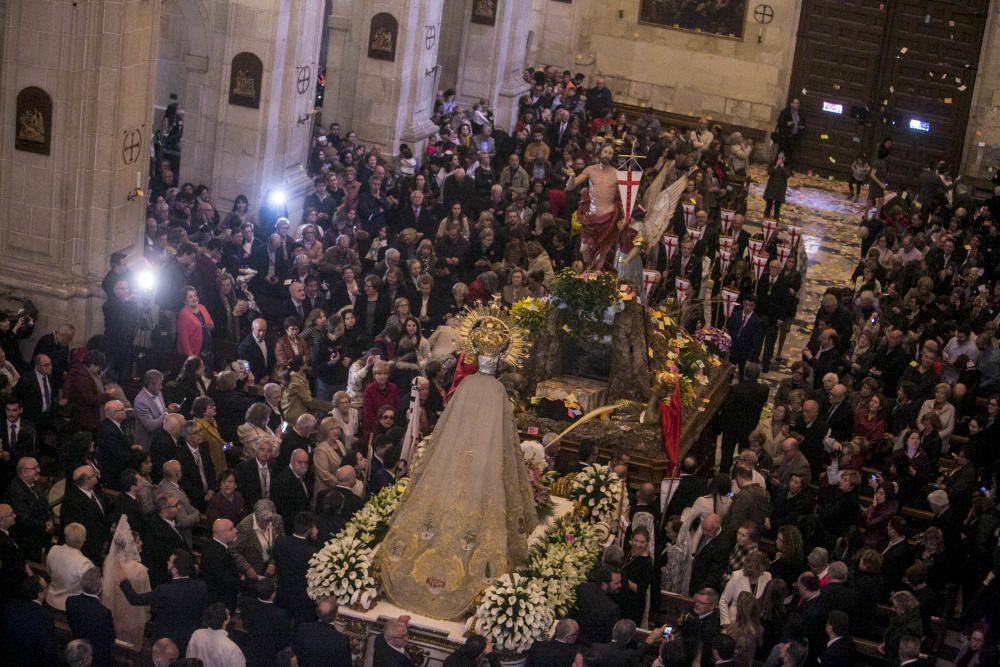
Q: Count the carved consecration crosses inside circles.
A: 4